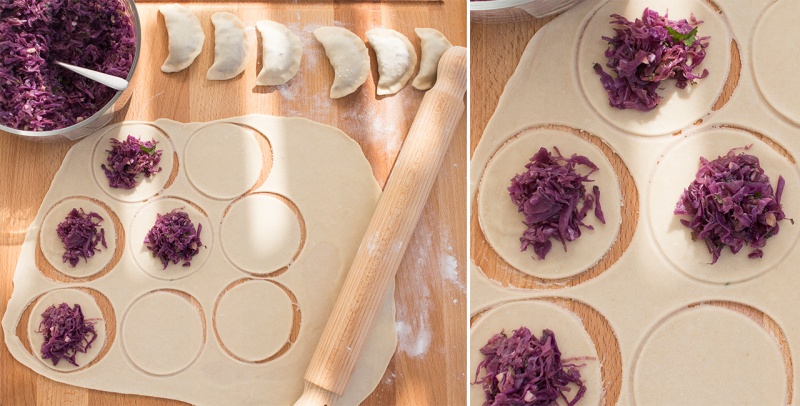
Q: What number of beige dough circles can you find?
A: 14